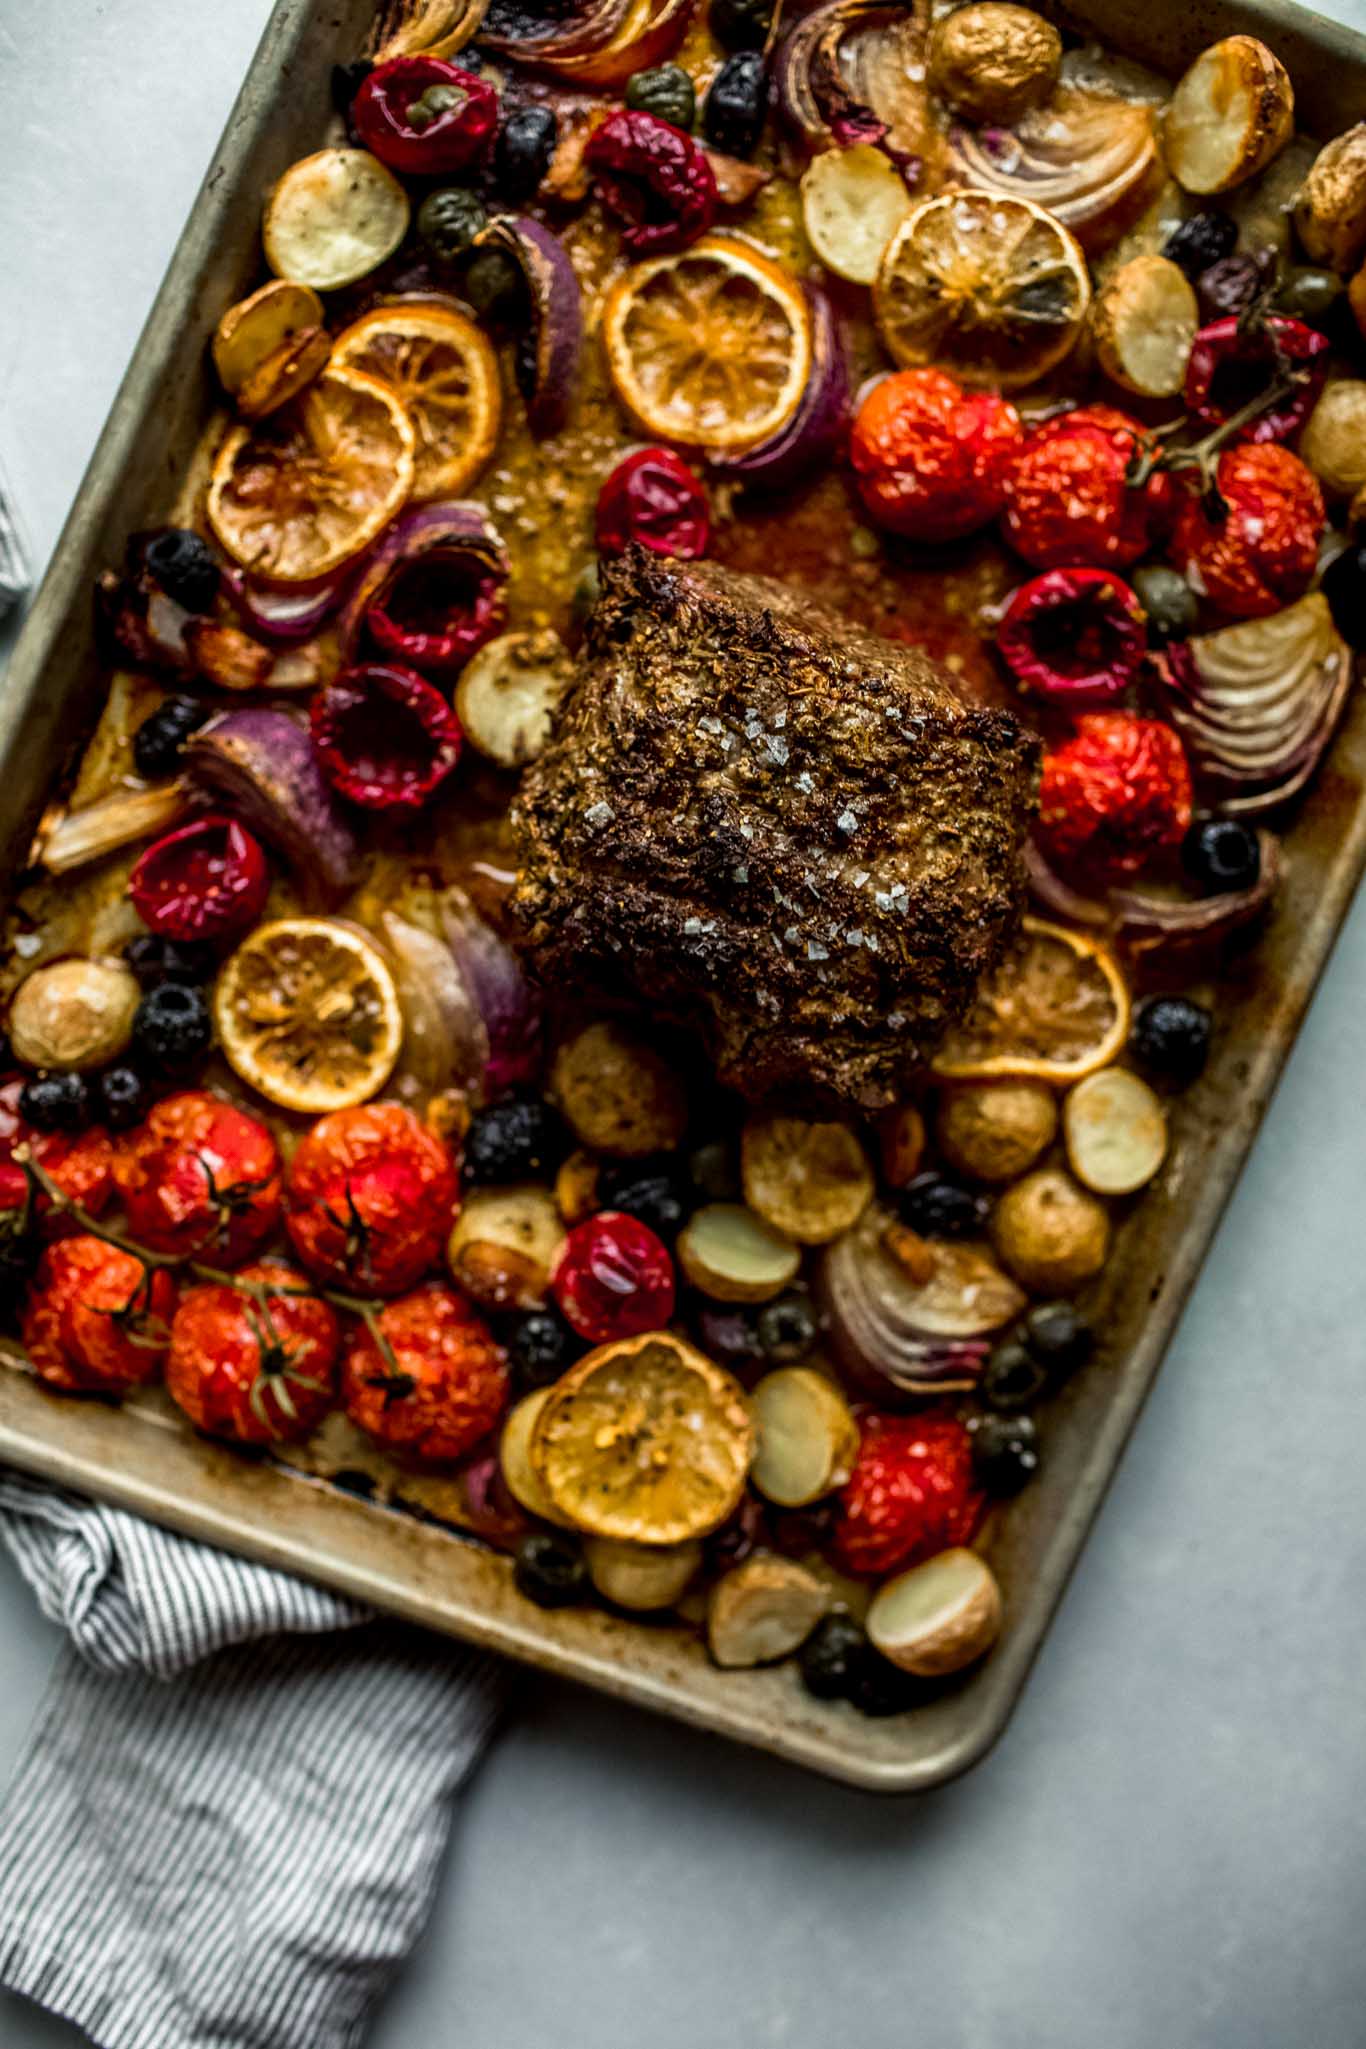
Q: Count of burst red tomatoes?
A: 11